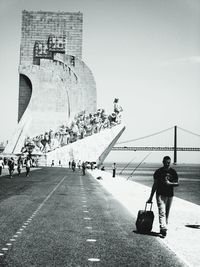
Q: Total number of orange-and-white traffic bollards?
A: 0